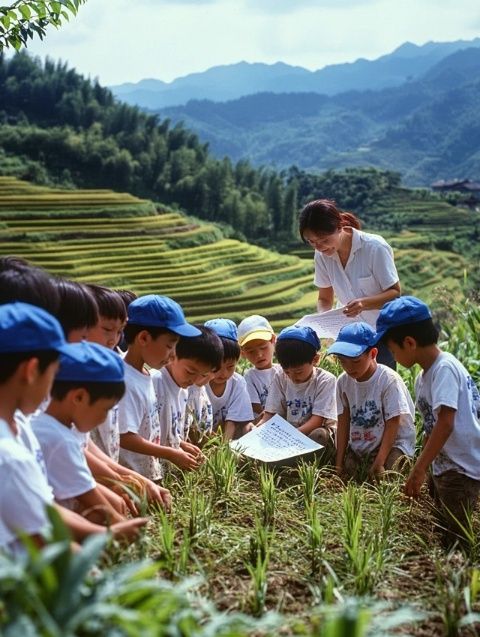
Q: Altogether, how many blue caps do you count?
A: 7